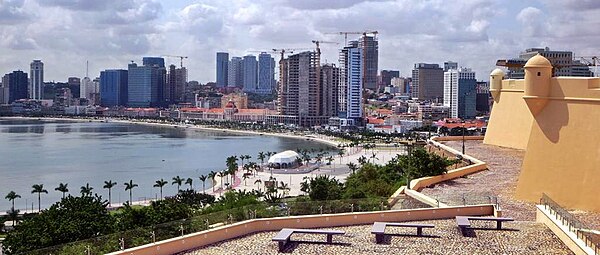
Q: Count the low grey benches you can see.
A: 3